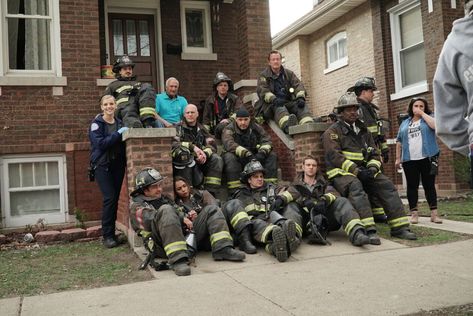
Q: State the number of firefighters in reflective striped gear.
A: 11